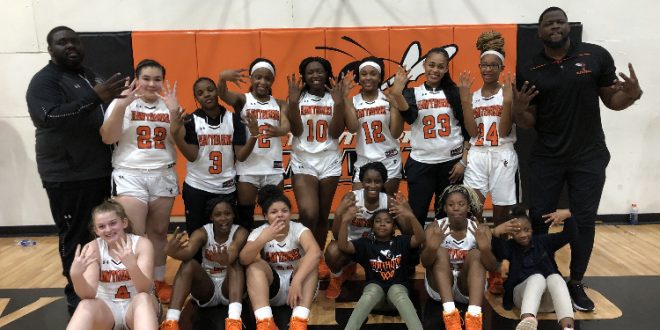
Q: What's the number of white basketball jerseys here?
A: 12